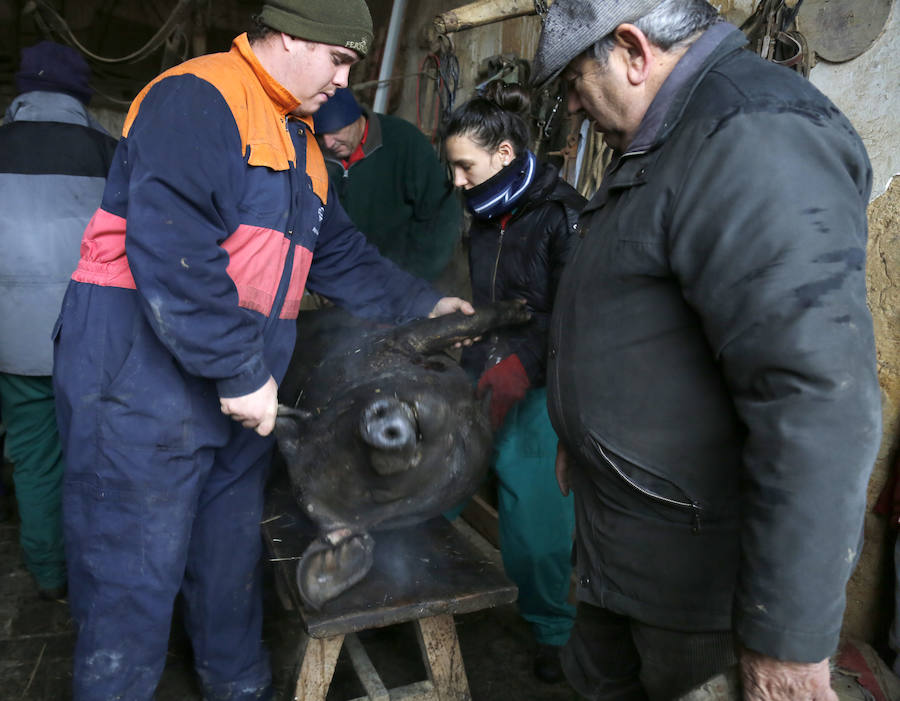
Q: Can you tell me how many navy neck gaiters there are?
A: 1